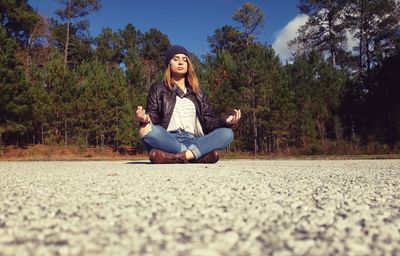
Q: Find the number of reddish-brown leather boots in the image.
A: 2